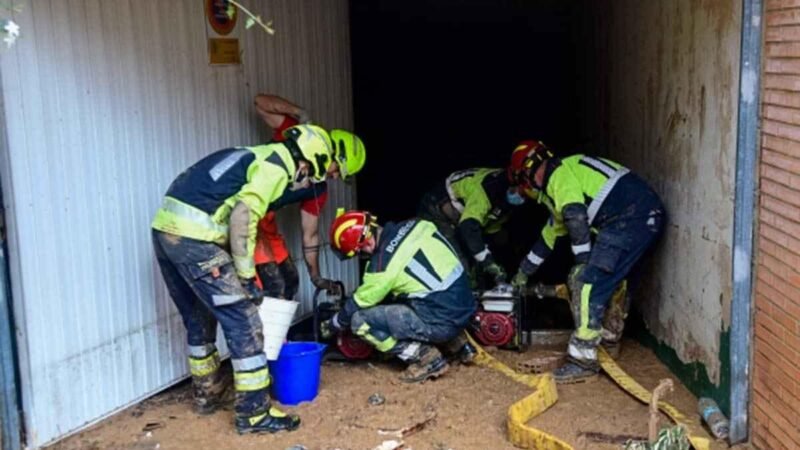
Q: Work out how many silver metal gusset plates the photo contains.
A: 0